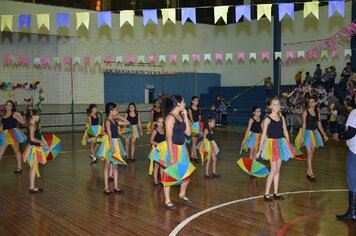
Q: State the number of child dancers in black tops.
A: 13